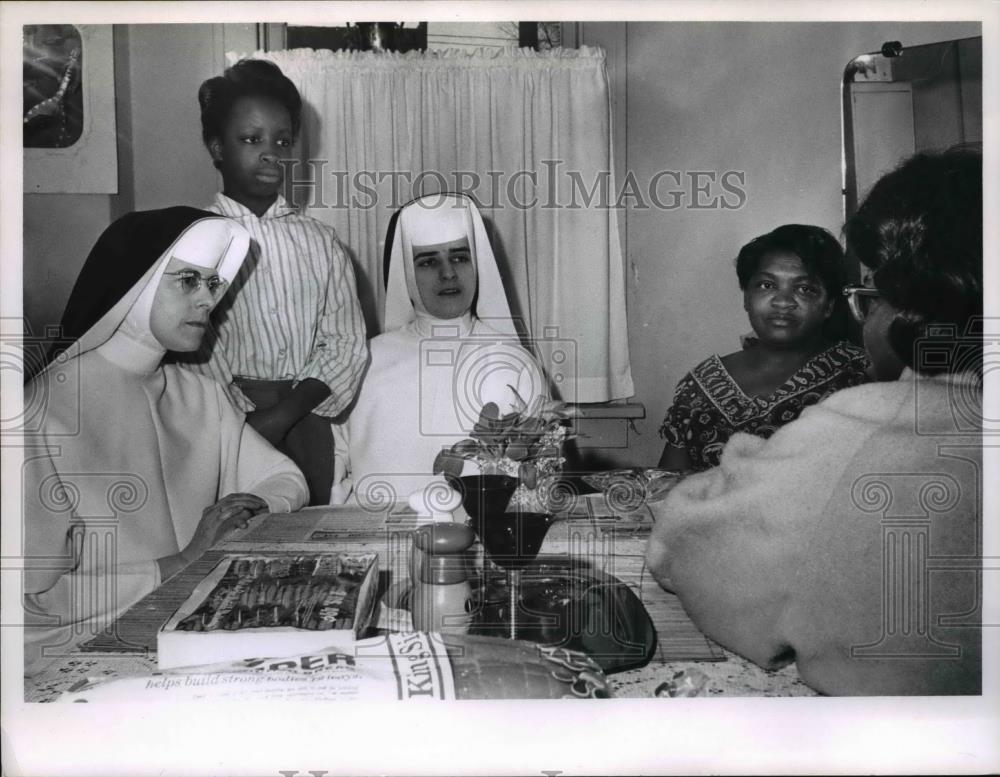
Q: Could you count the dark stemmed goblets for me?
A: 2